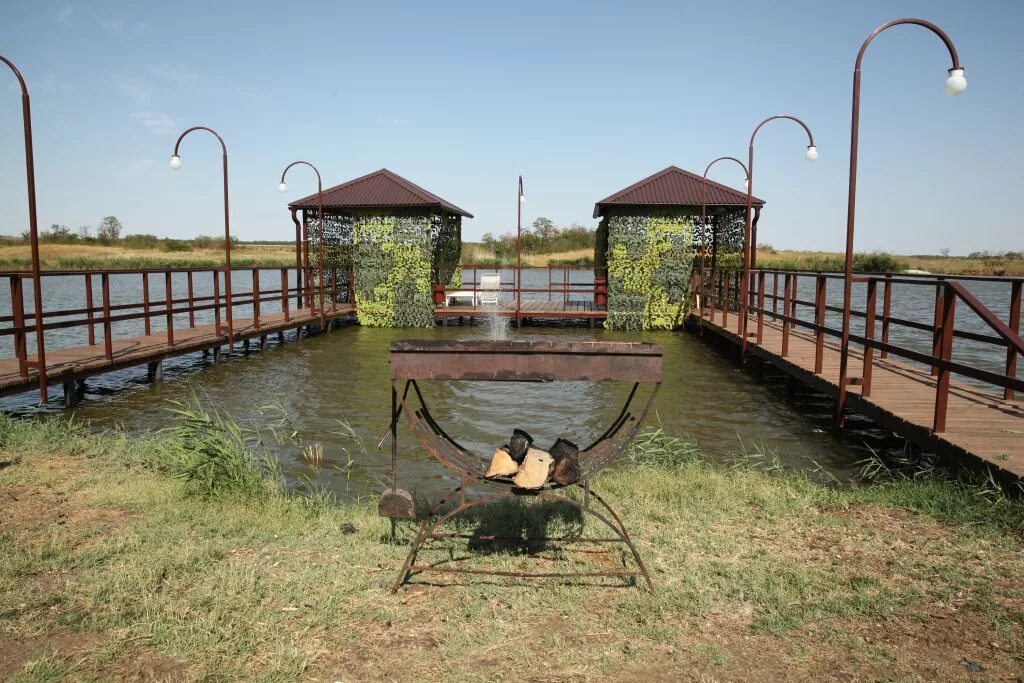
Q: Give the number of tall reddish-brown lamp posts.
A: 7